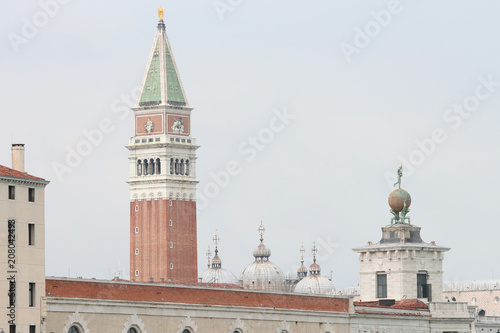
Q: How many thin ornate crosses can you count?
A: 5